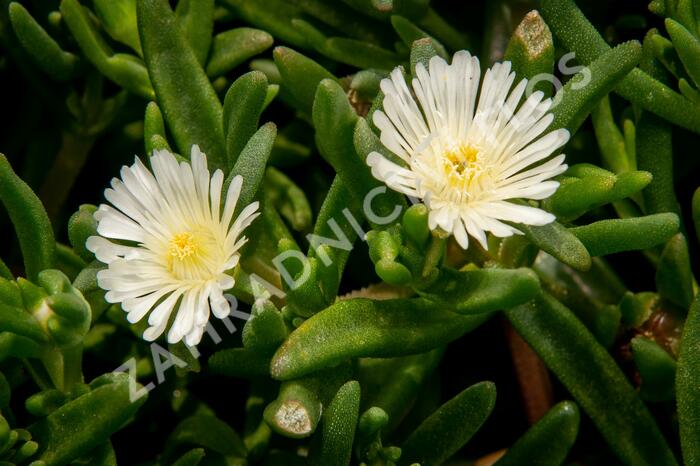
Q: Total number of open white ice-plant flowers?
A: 2